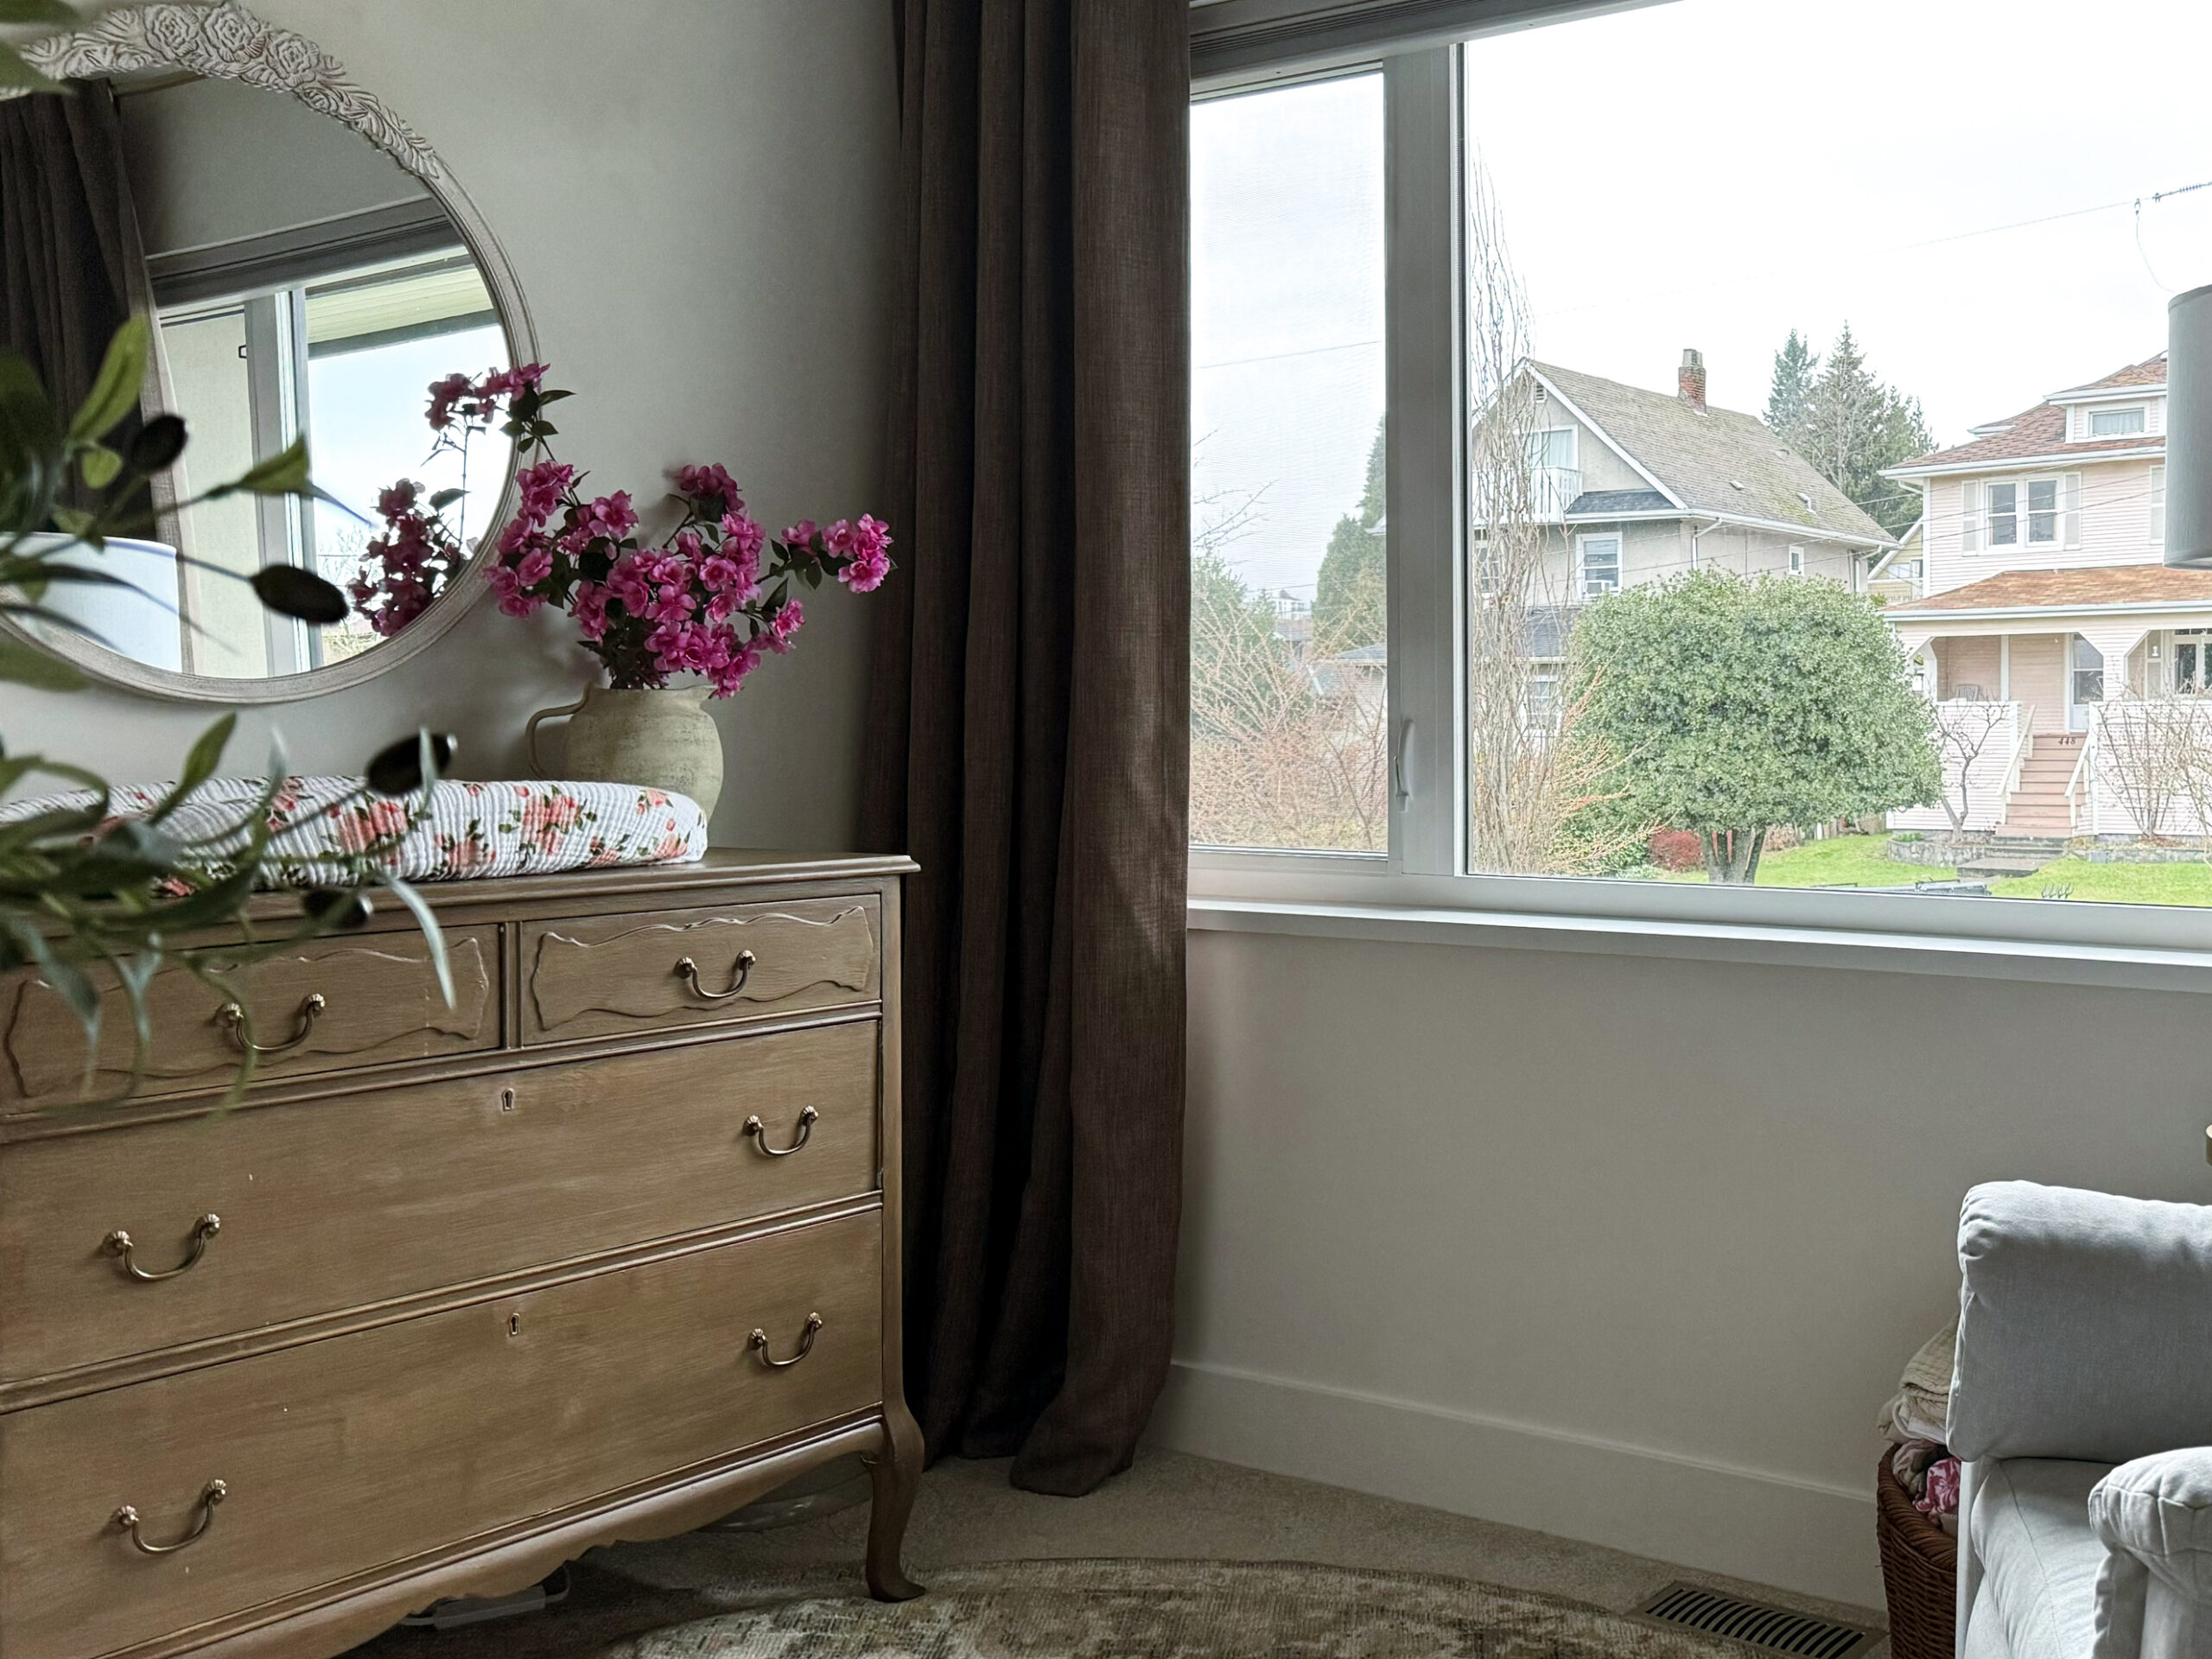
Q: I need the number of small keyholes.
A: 2